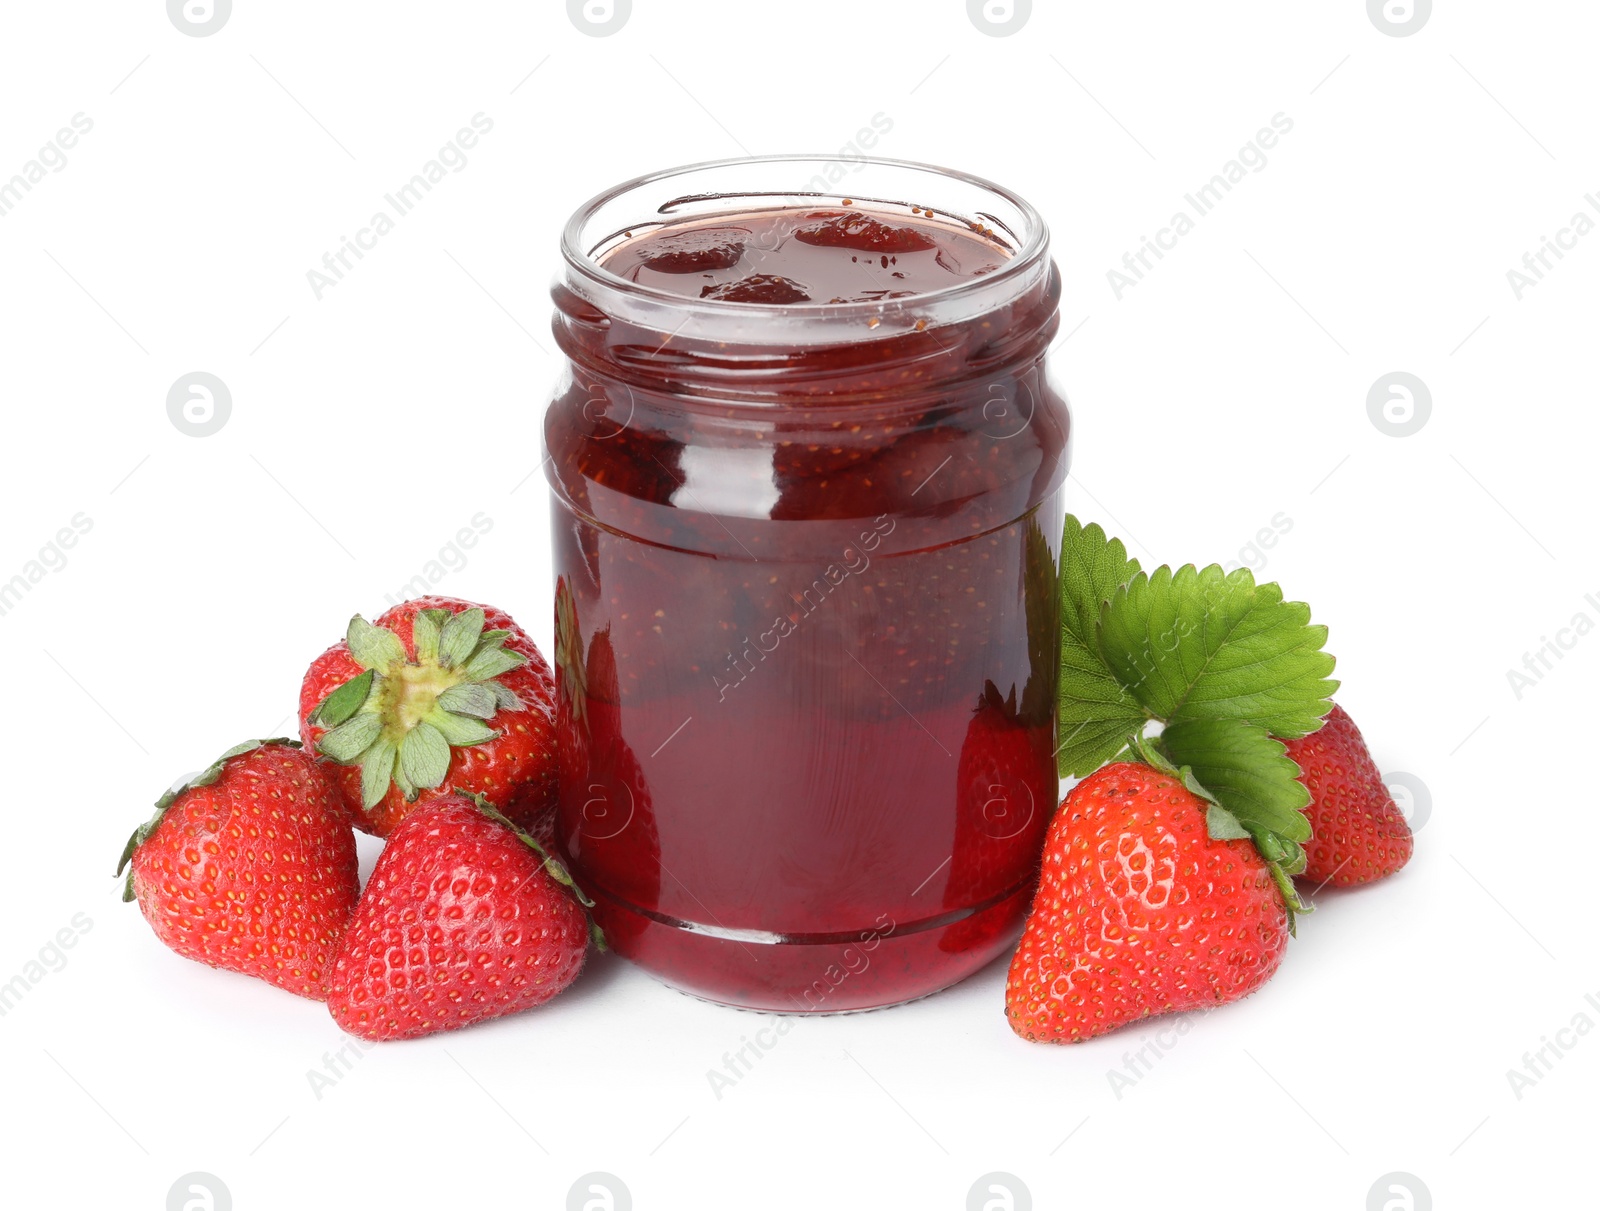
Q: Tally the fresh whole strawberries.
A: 5